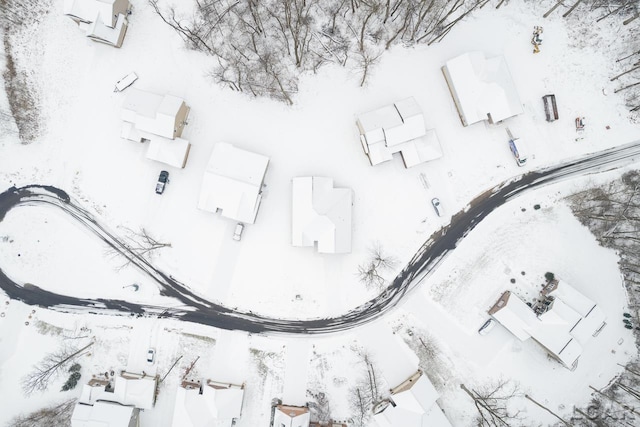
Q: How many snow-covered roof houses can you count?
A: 11